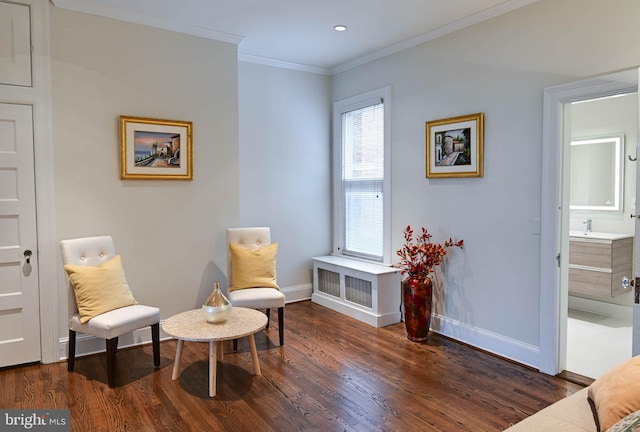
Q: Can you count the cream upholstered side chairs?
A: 2